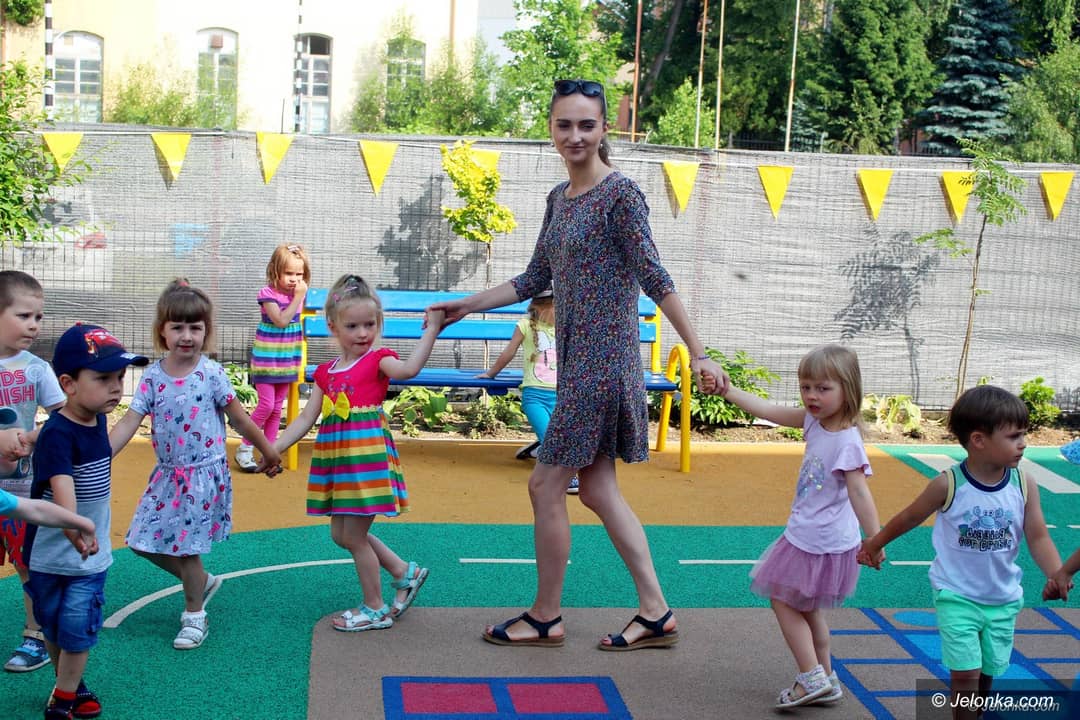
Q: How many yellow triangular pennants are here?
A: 10